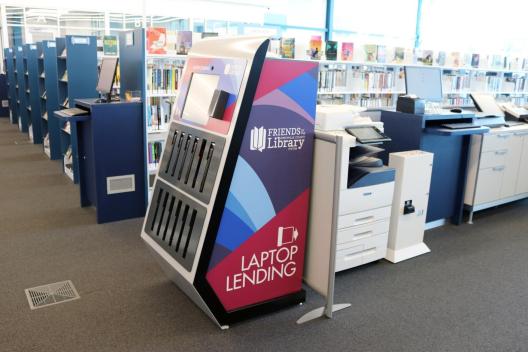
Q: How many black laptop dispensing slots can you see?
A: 12